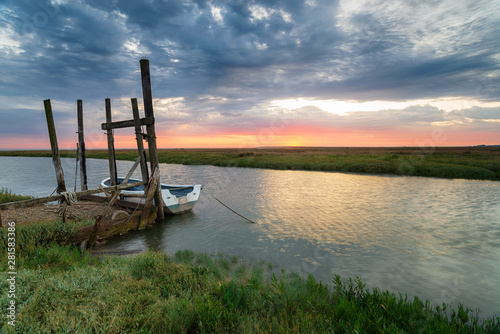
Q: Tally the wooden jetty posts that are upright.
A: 5